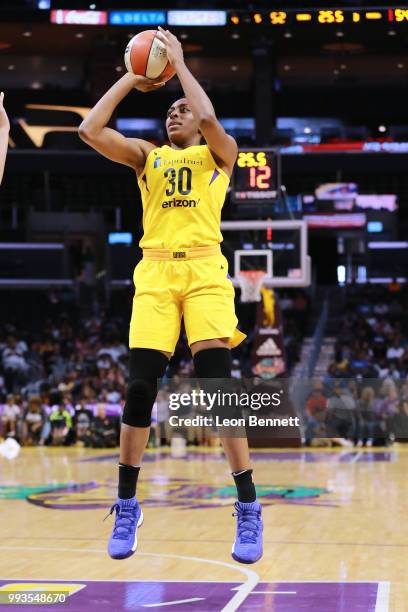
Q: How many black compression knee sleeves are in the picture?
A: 2